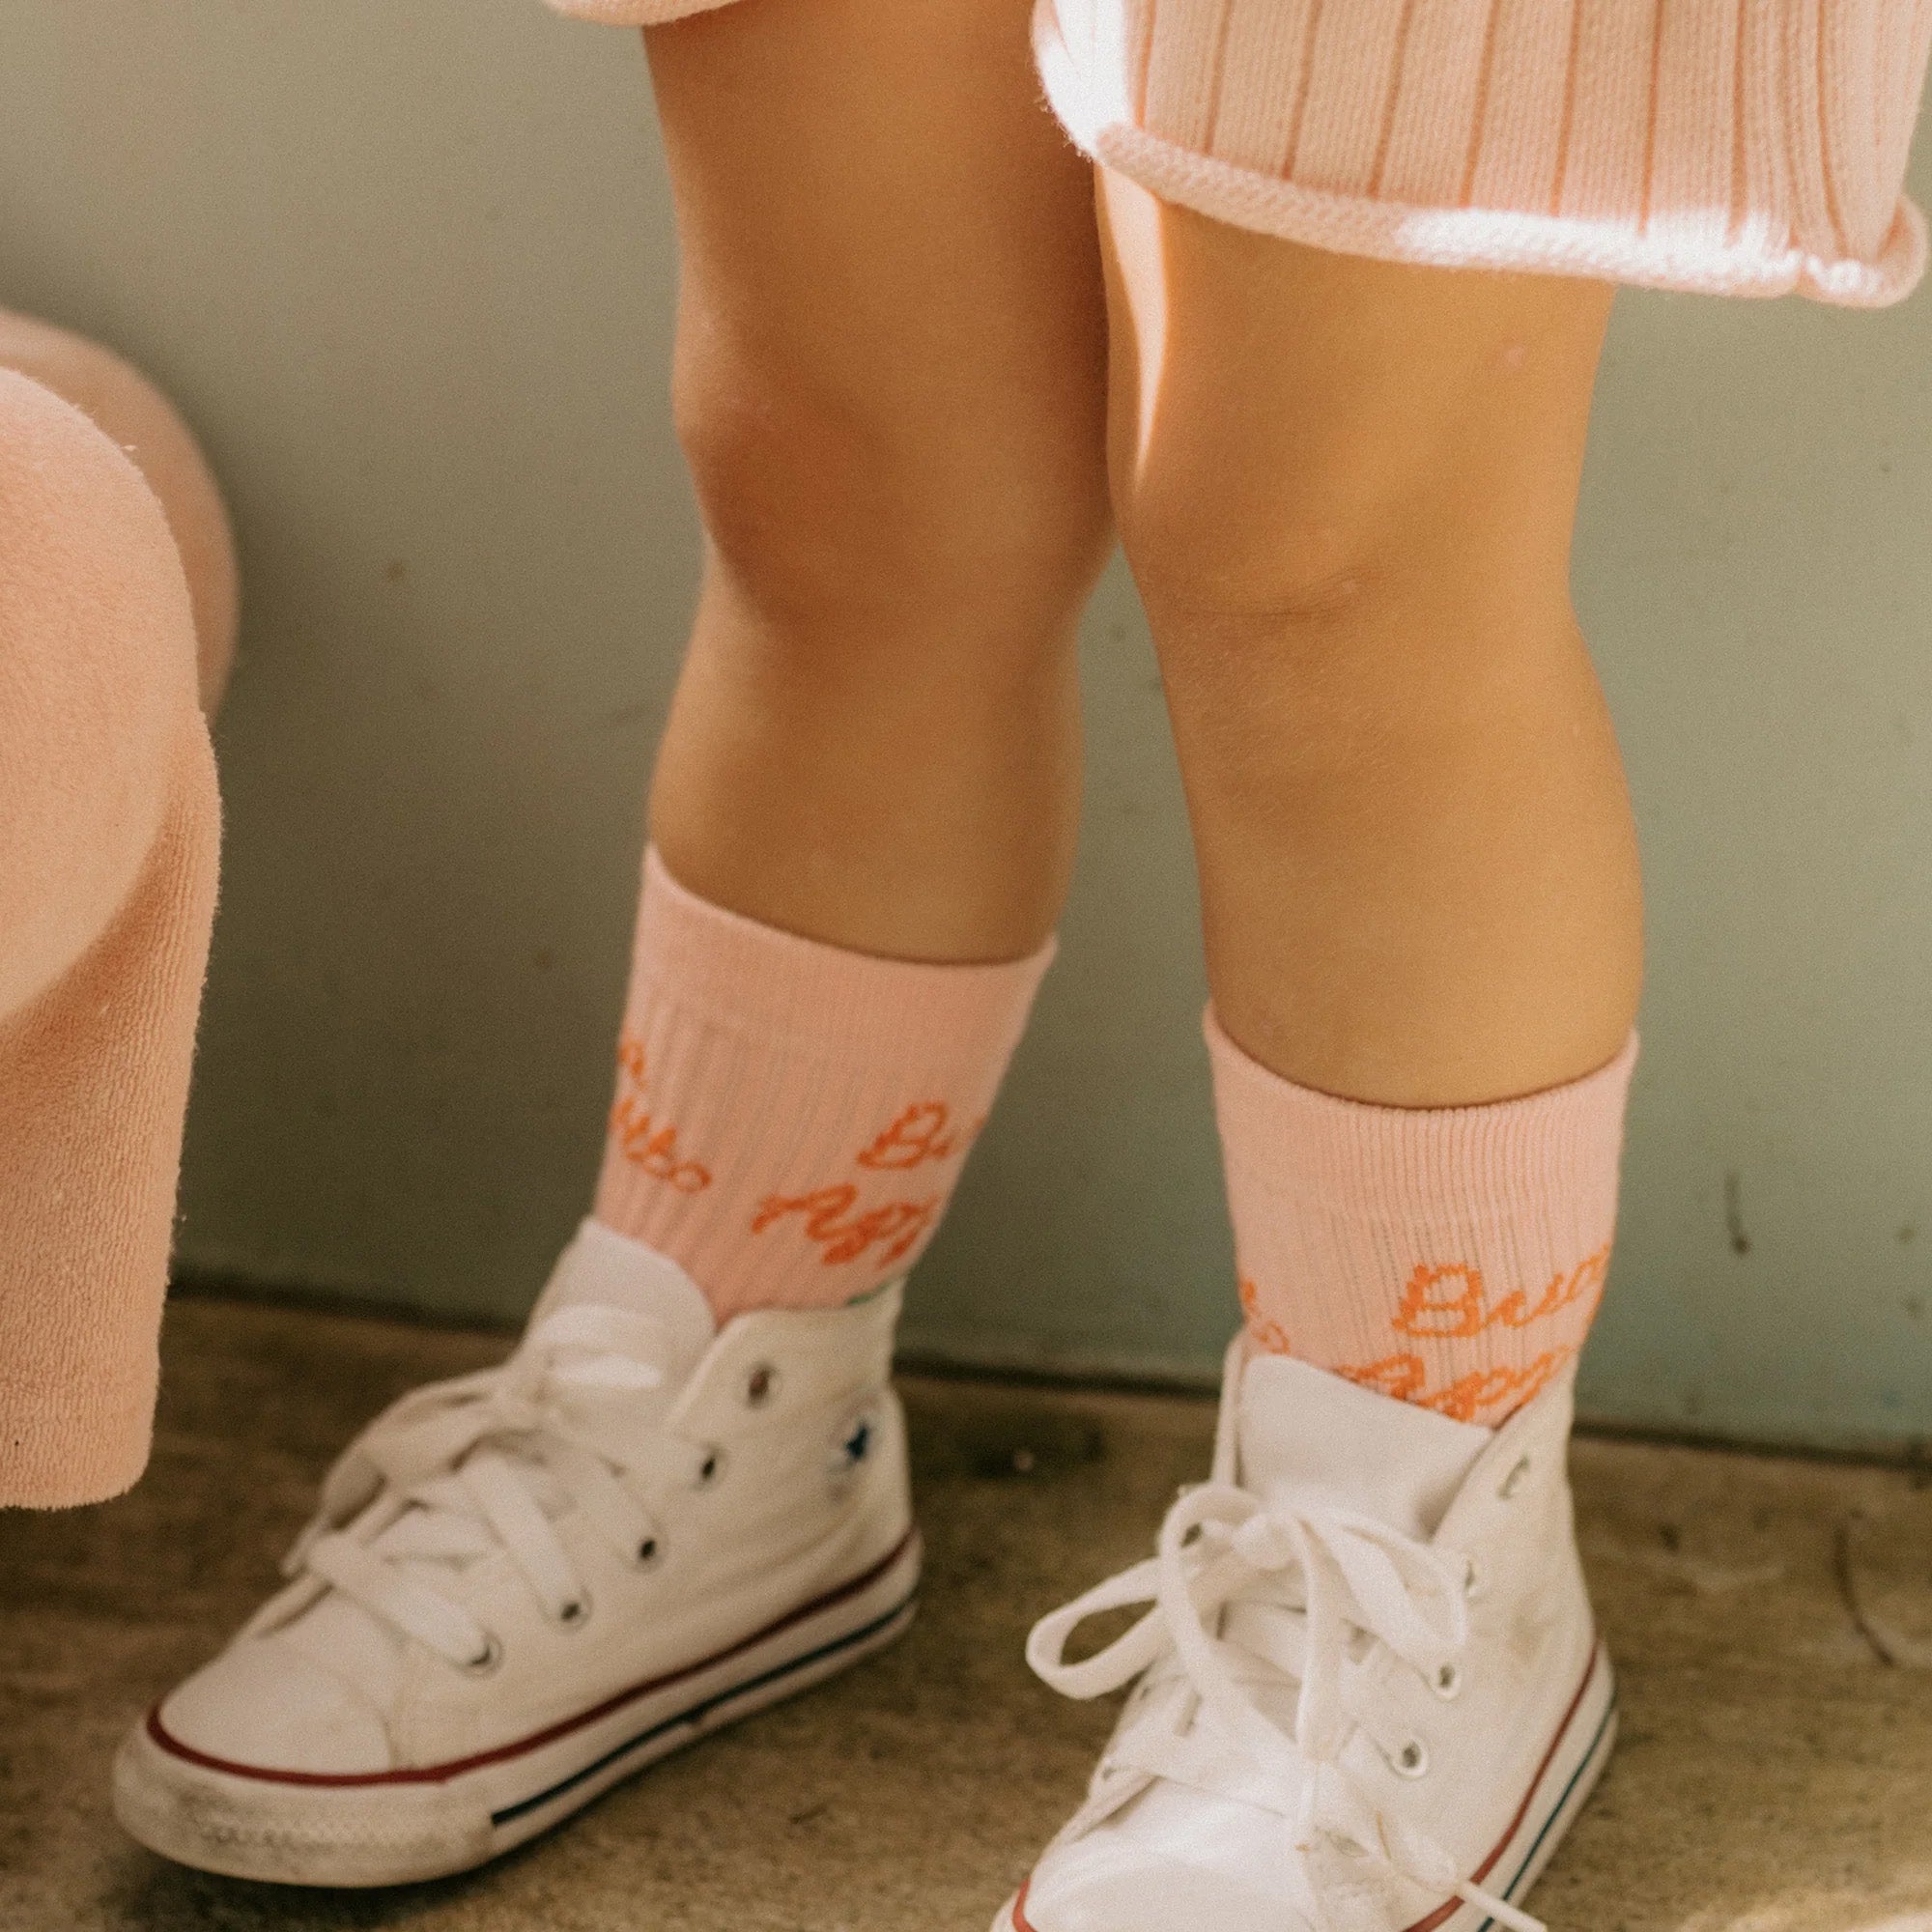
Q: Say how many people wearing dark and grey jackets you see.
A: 0